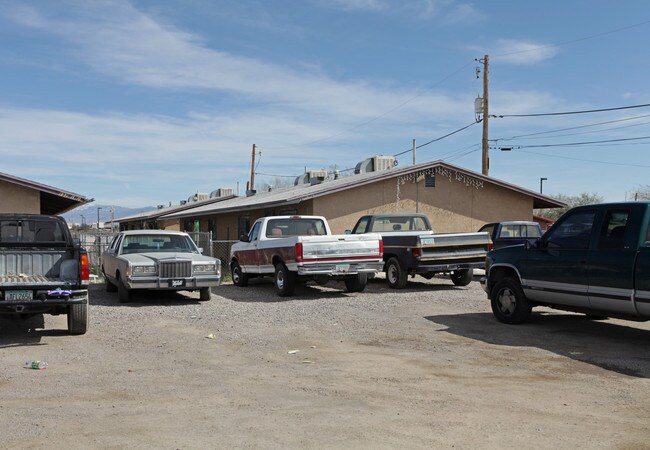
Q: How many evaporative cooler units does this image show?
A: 4